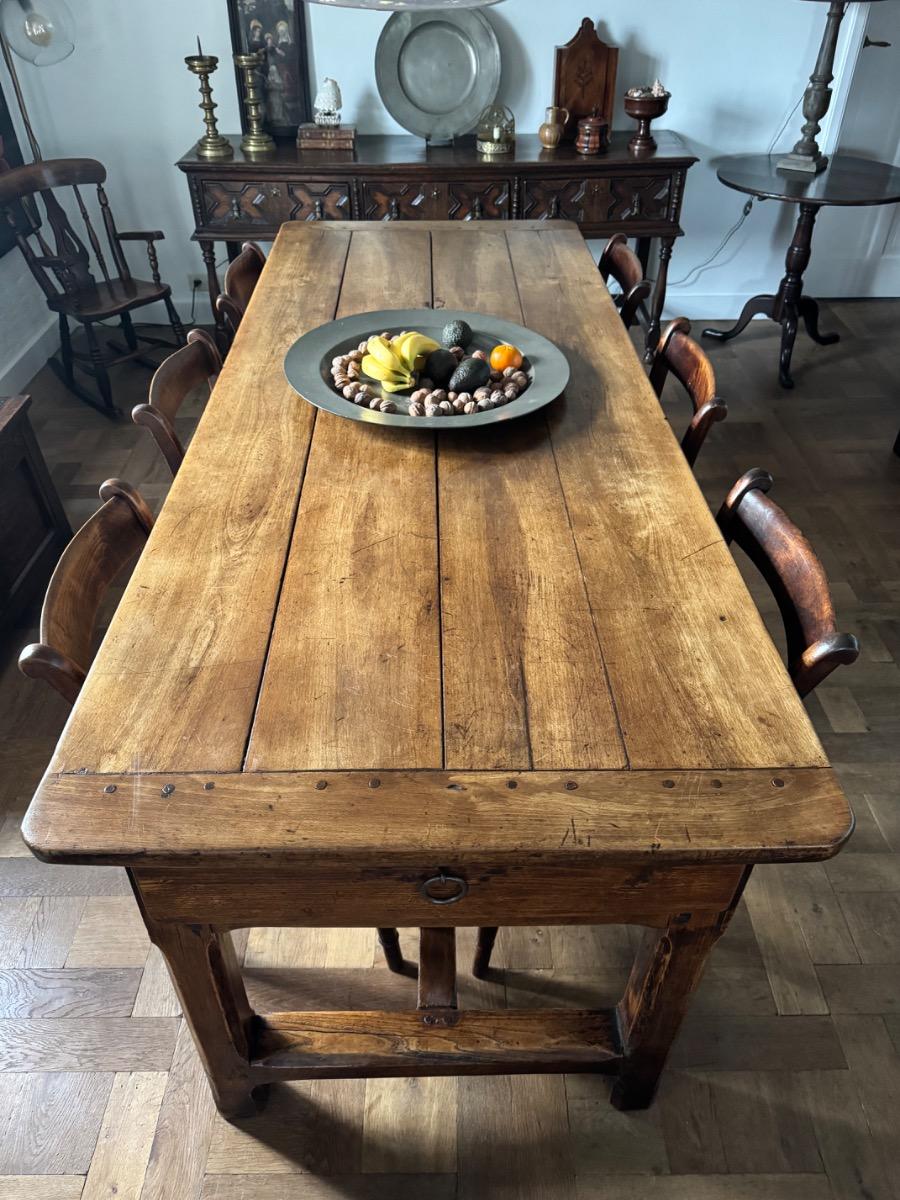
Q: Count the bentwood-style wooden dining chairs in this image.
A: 6